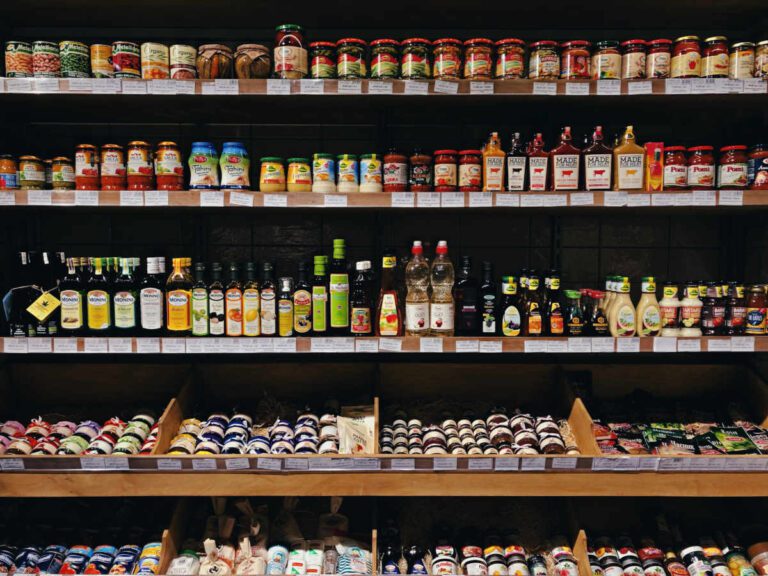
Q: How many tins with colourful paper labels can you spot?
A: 7